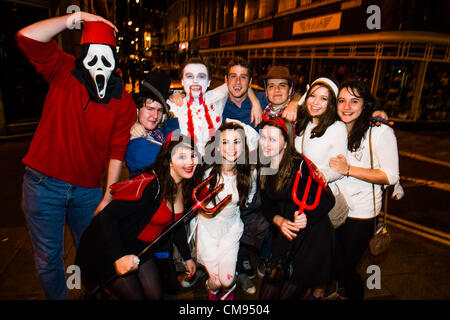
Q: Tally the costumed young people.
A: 10